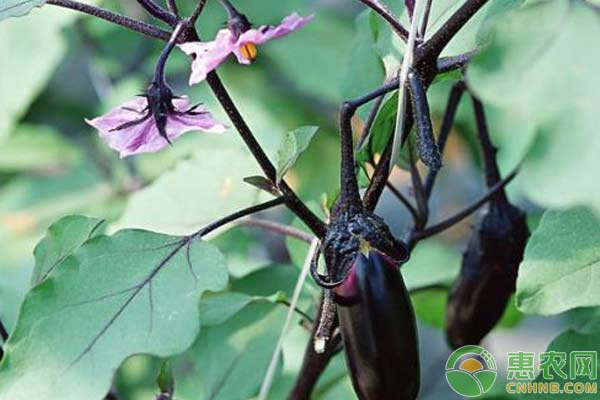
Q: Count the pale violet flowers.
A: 2